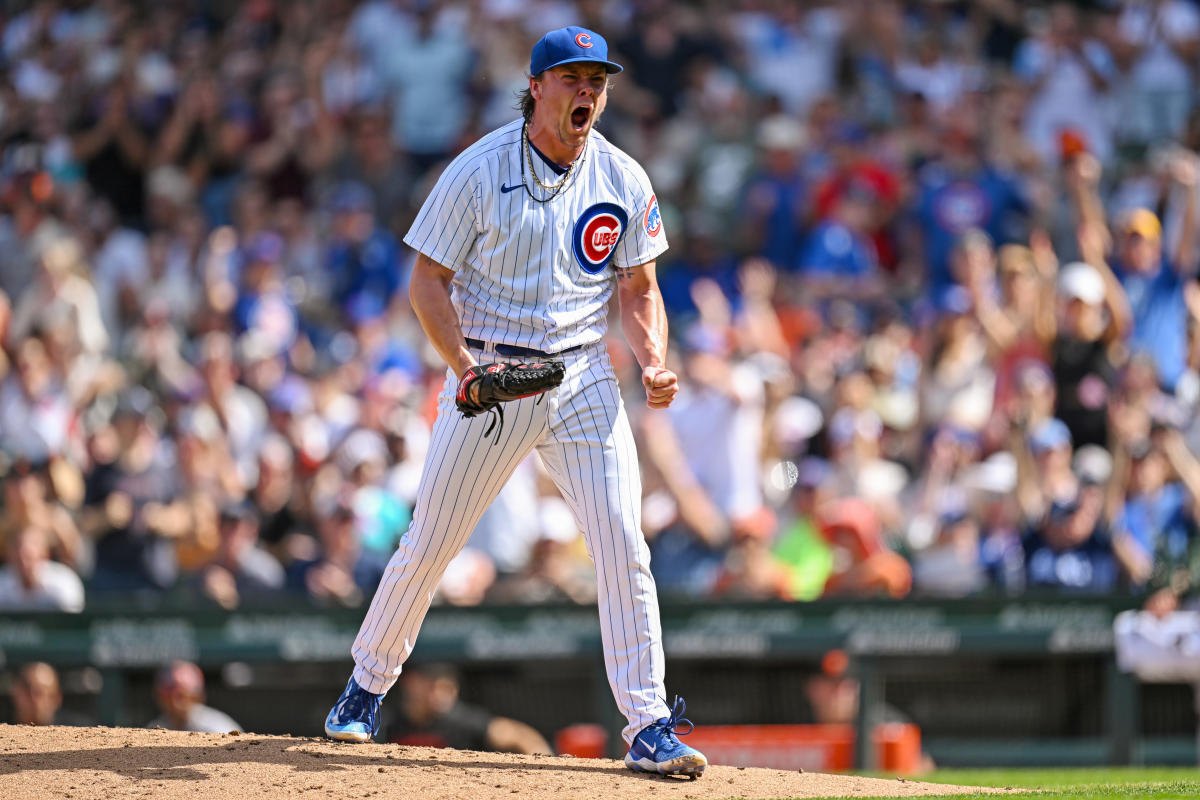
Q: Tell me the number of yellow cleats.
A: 0